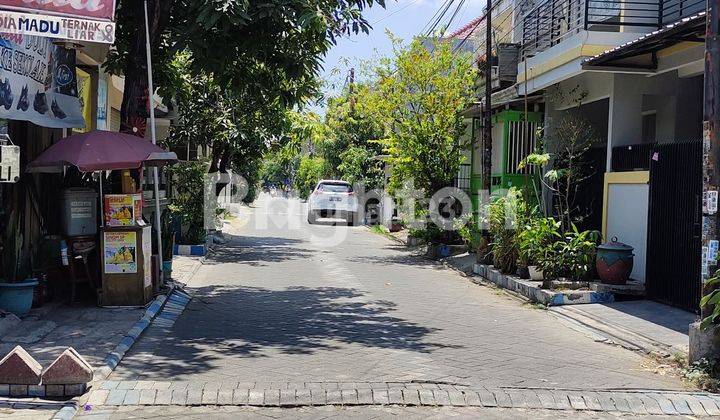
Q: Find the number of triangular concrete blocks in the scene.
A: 2